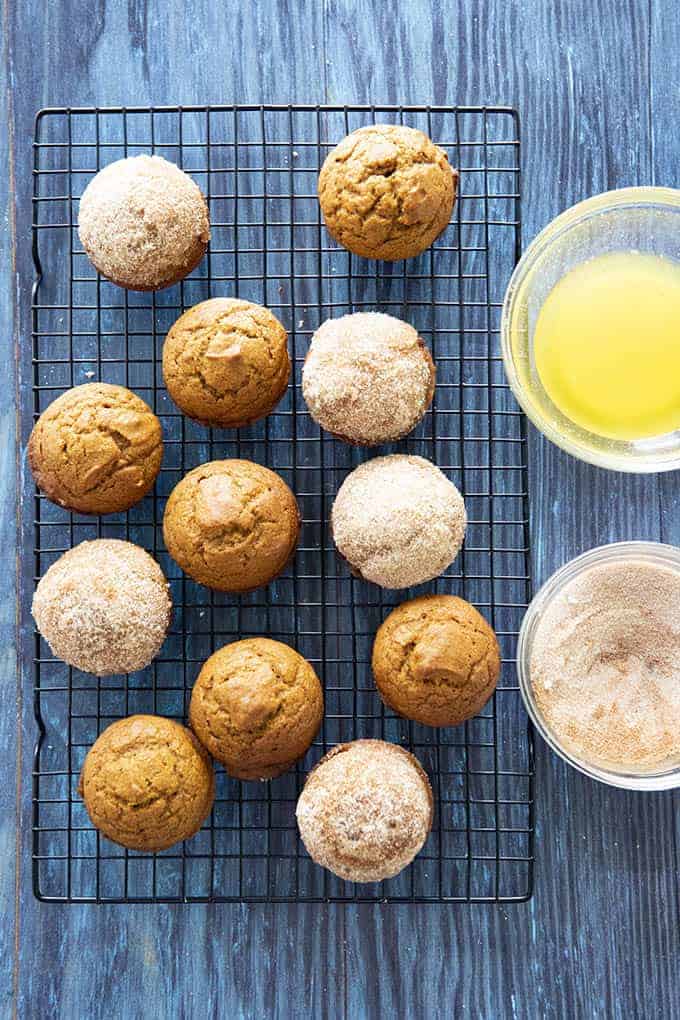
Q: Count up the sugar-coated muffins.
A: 5